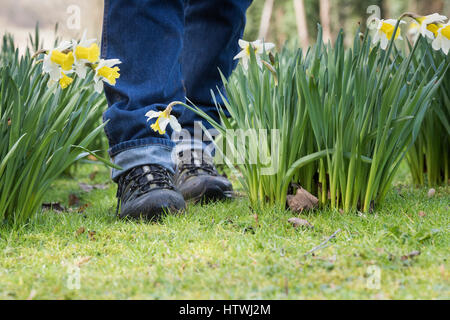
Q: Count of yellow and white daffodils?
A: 9